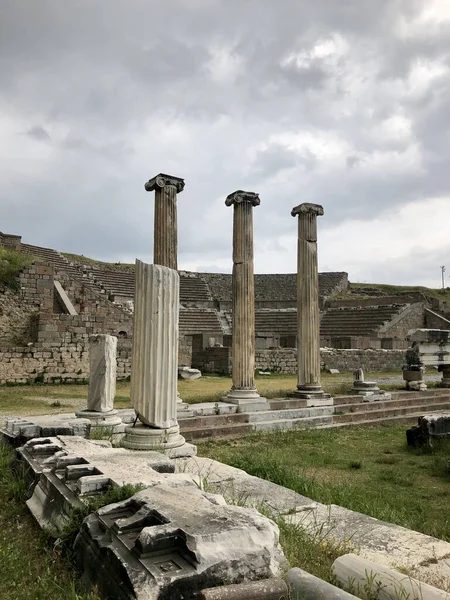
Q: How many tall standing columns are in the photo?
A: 3